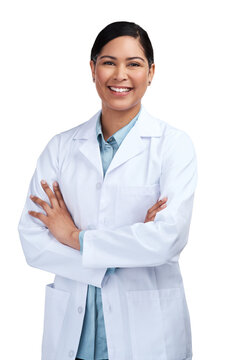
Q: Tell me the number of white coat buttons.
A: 3